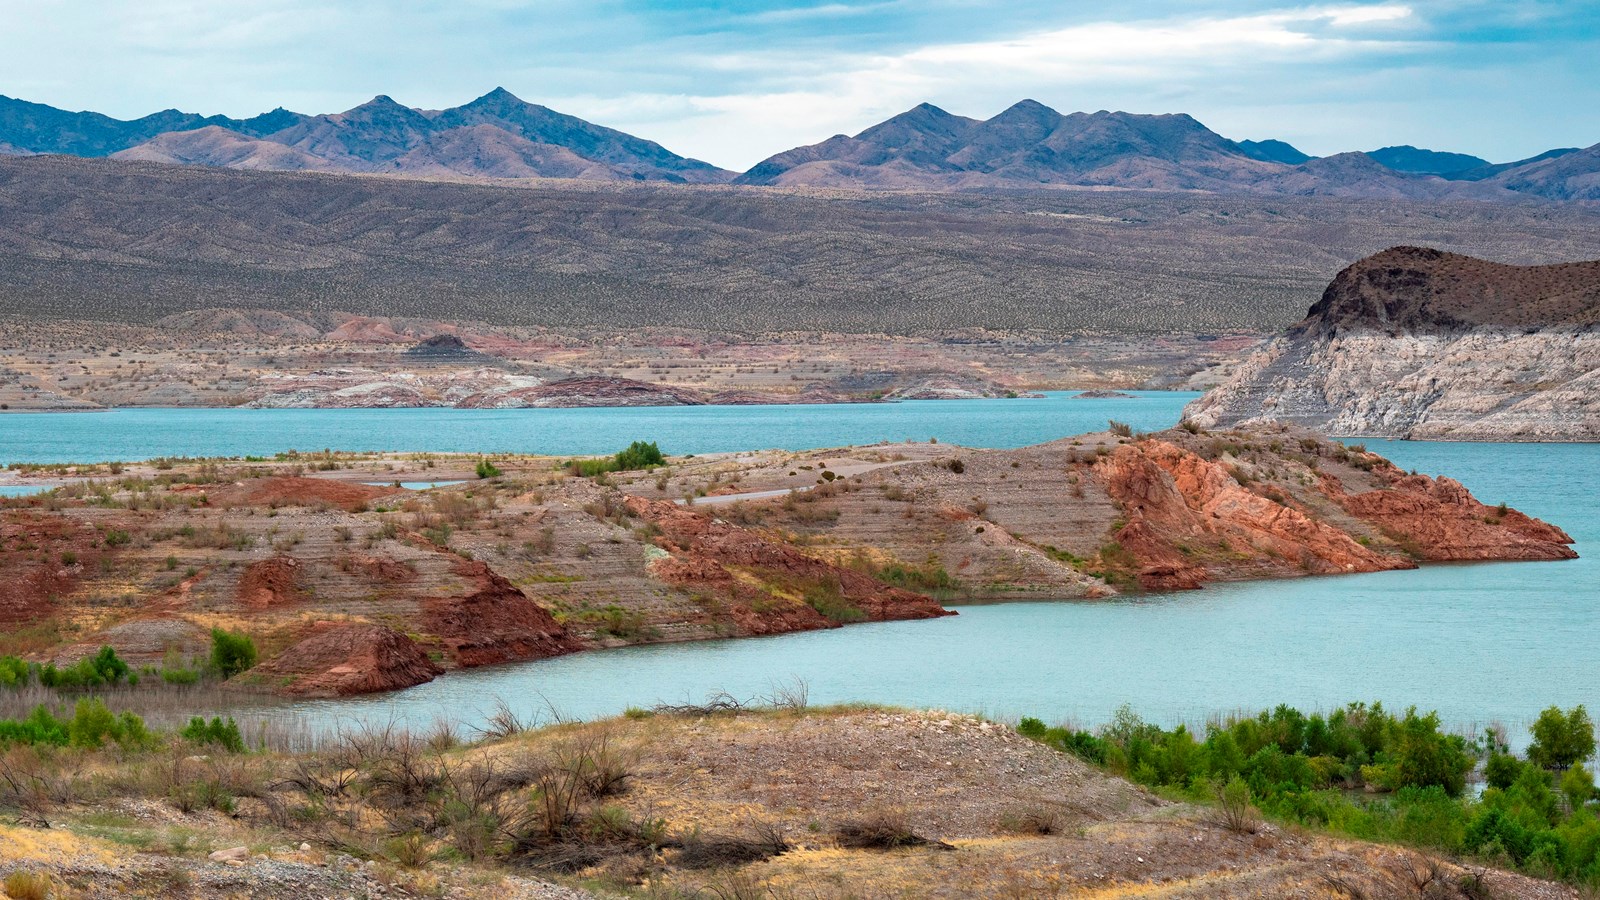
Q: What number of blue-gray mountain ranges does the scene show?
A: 2